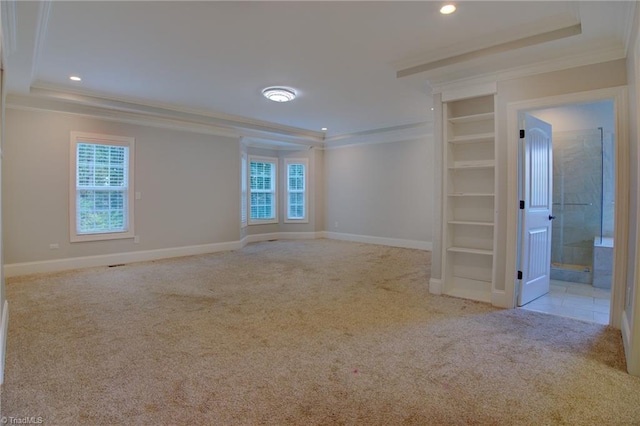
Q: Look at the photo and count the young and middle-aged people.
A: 0